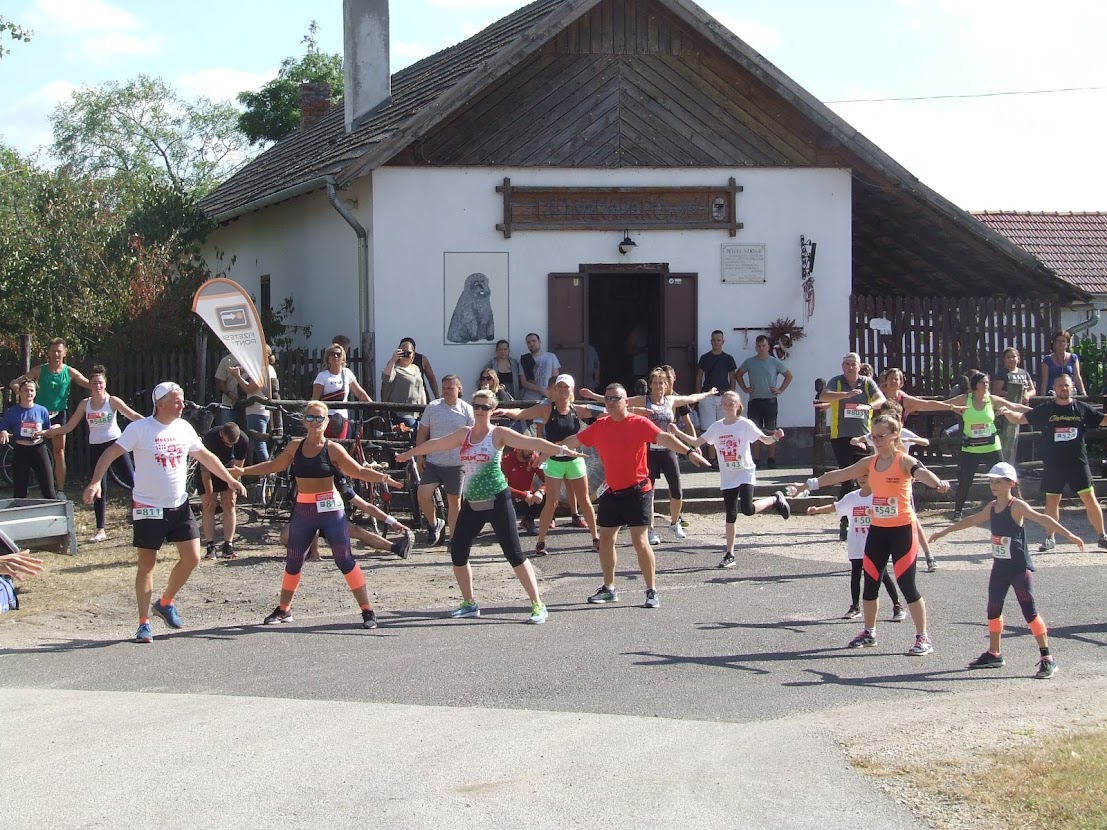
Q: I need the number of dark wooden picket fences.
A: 2